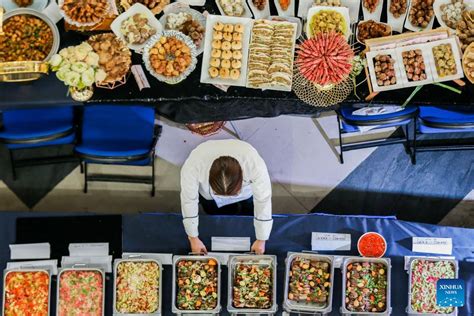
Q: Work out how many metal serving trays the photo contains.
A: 8